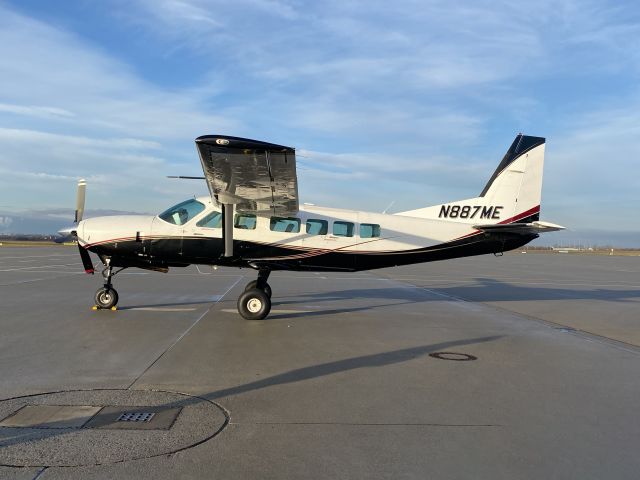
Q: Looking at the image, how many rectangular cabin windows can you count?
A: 5